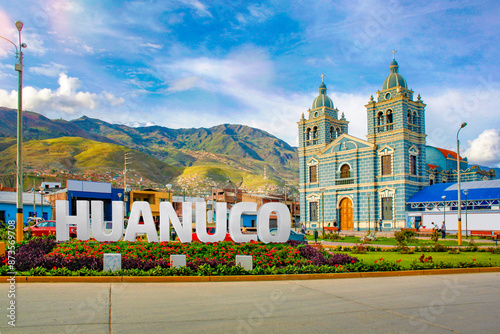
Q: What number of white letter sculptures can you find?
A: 7